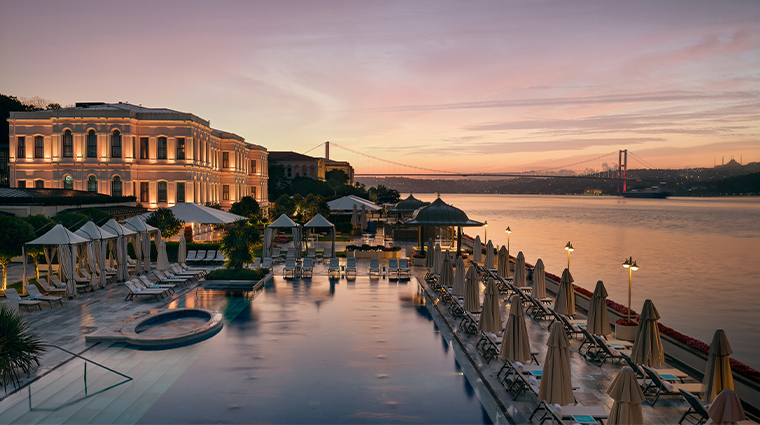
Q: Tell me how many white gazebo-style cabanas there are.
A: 6